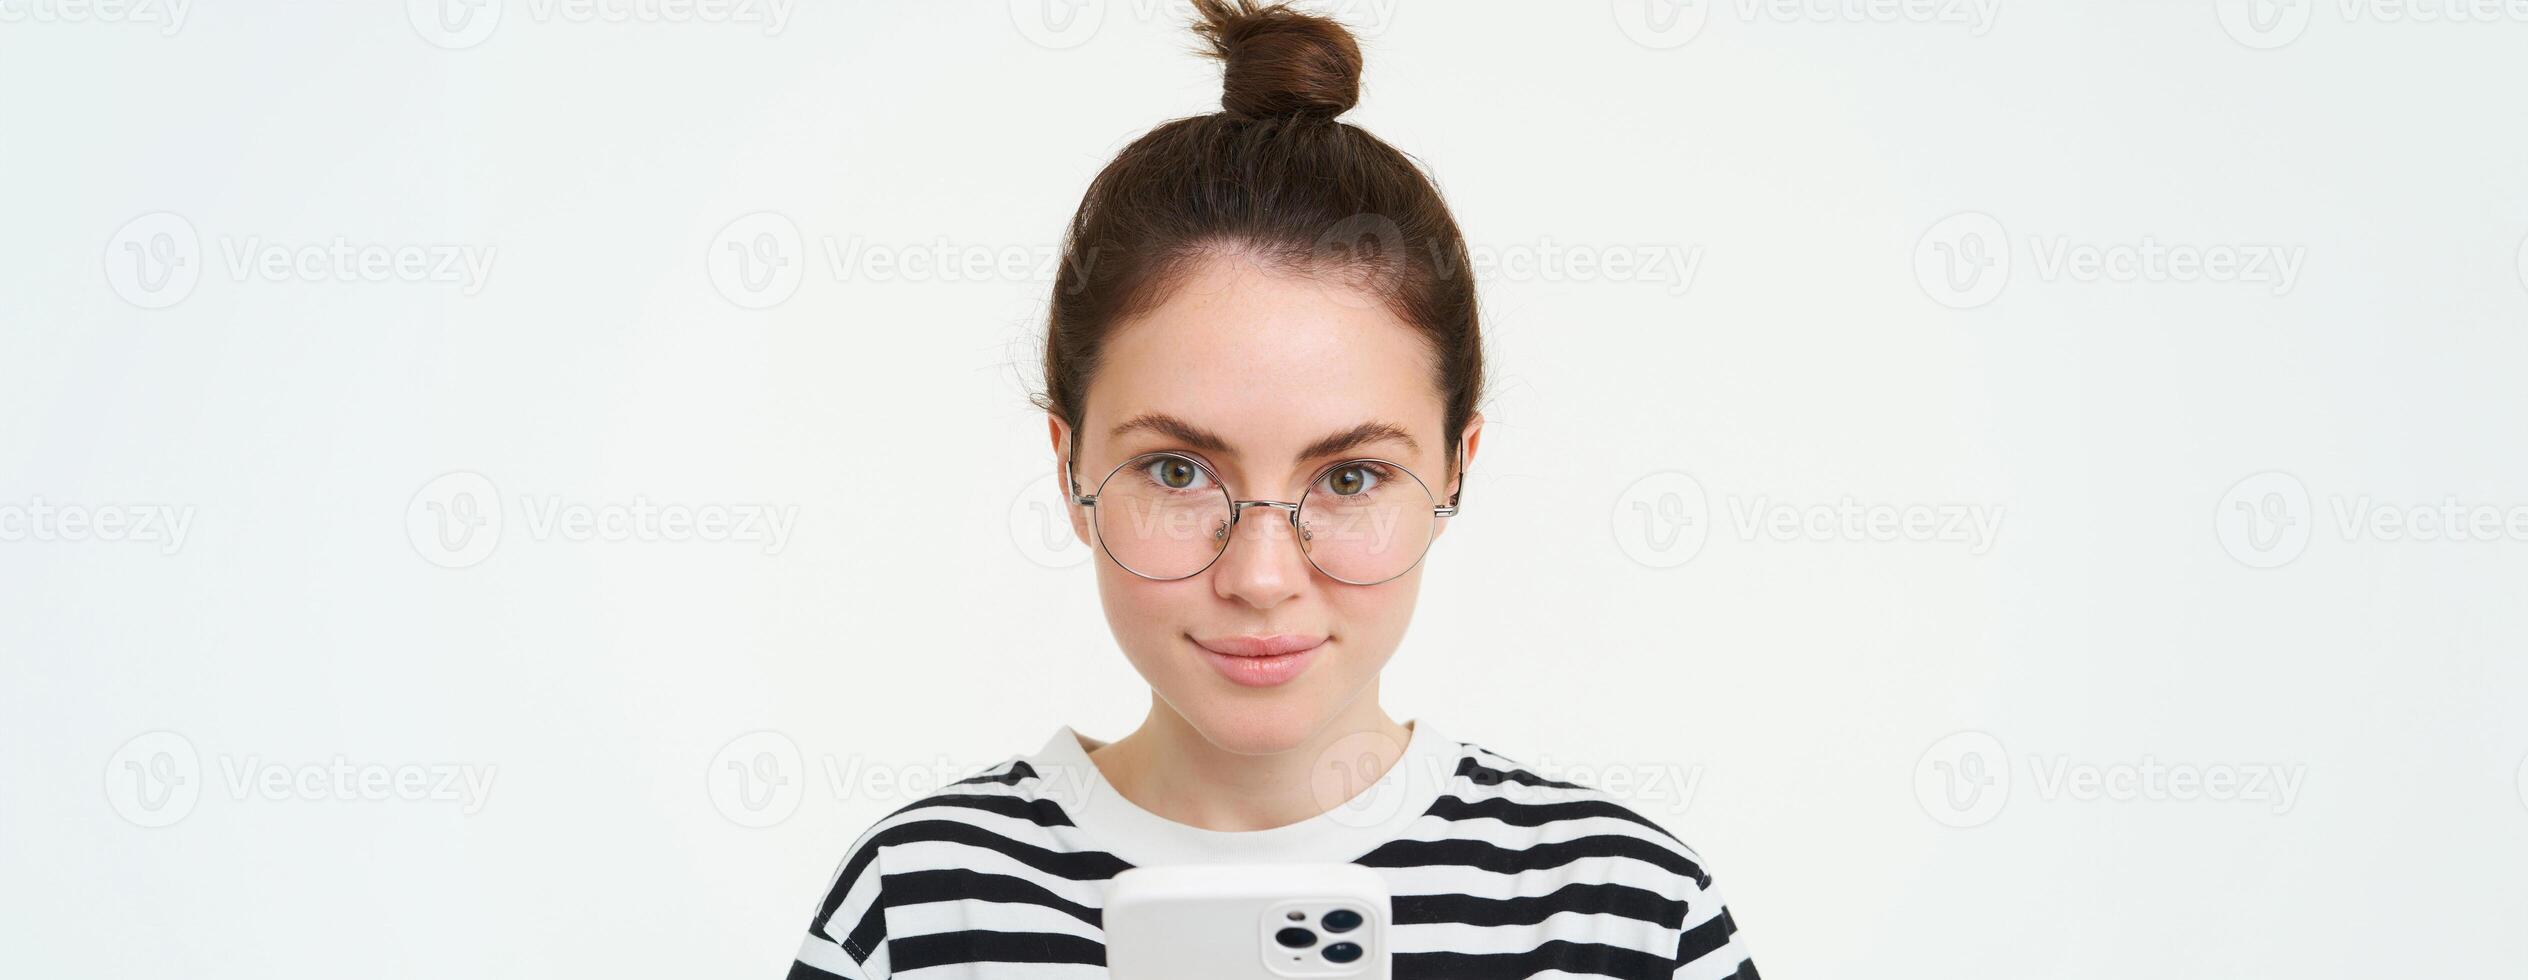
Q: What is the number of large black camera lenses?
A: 3